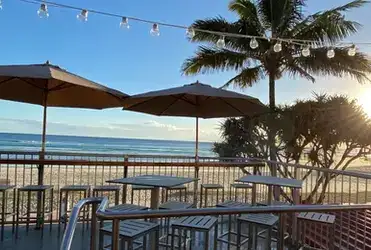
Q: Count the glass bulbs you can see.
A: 11